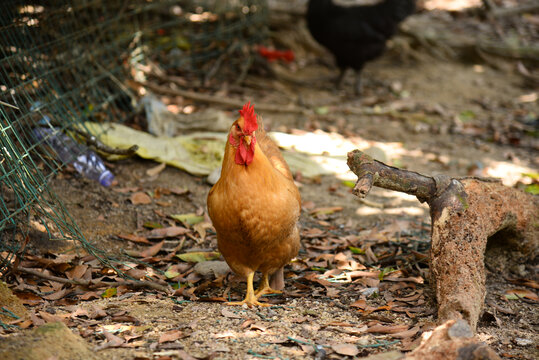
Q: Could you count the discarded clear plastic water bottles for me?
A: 1